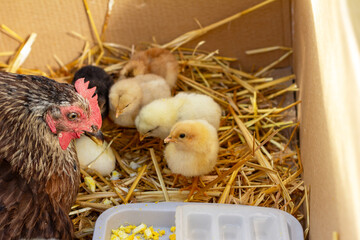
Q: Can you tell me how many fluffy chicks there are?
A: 5